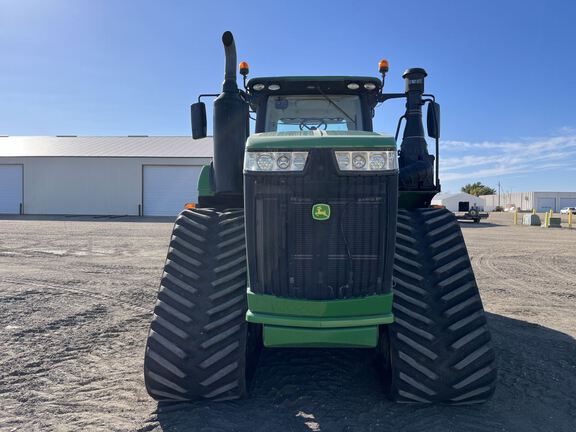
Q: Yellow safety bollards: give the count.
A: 5